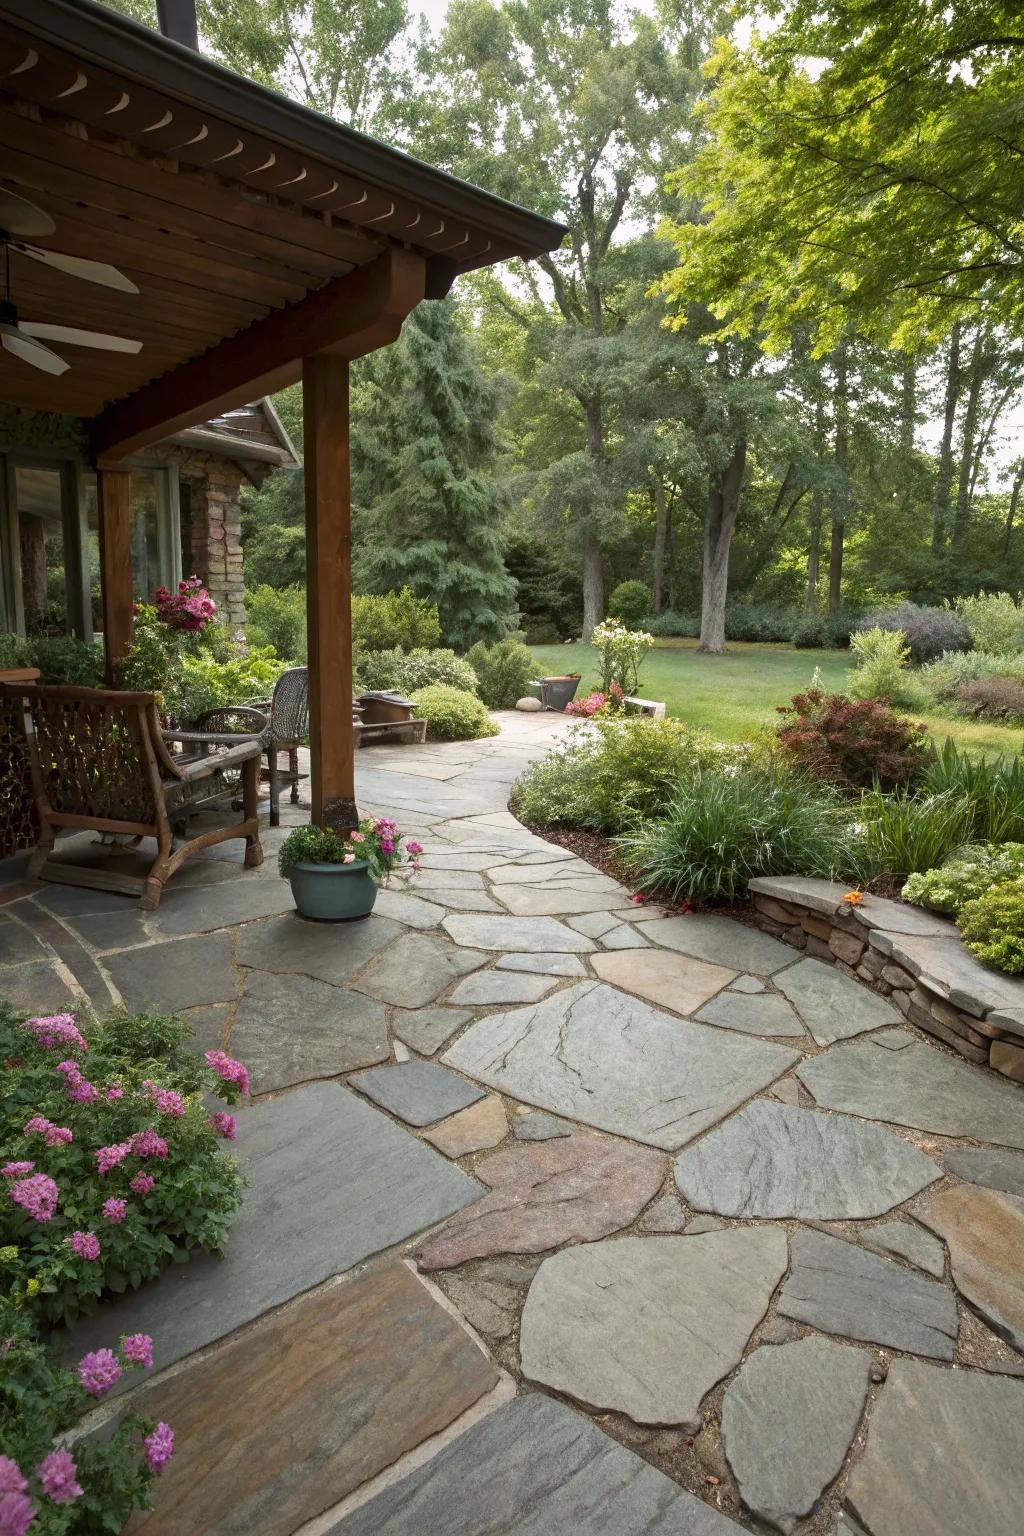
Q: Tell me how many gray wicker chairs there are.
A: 1